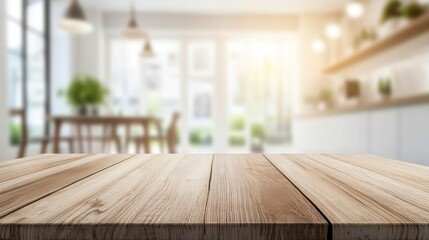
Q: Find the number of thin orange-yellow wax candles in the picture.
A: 0